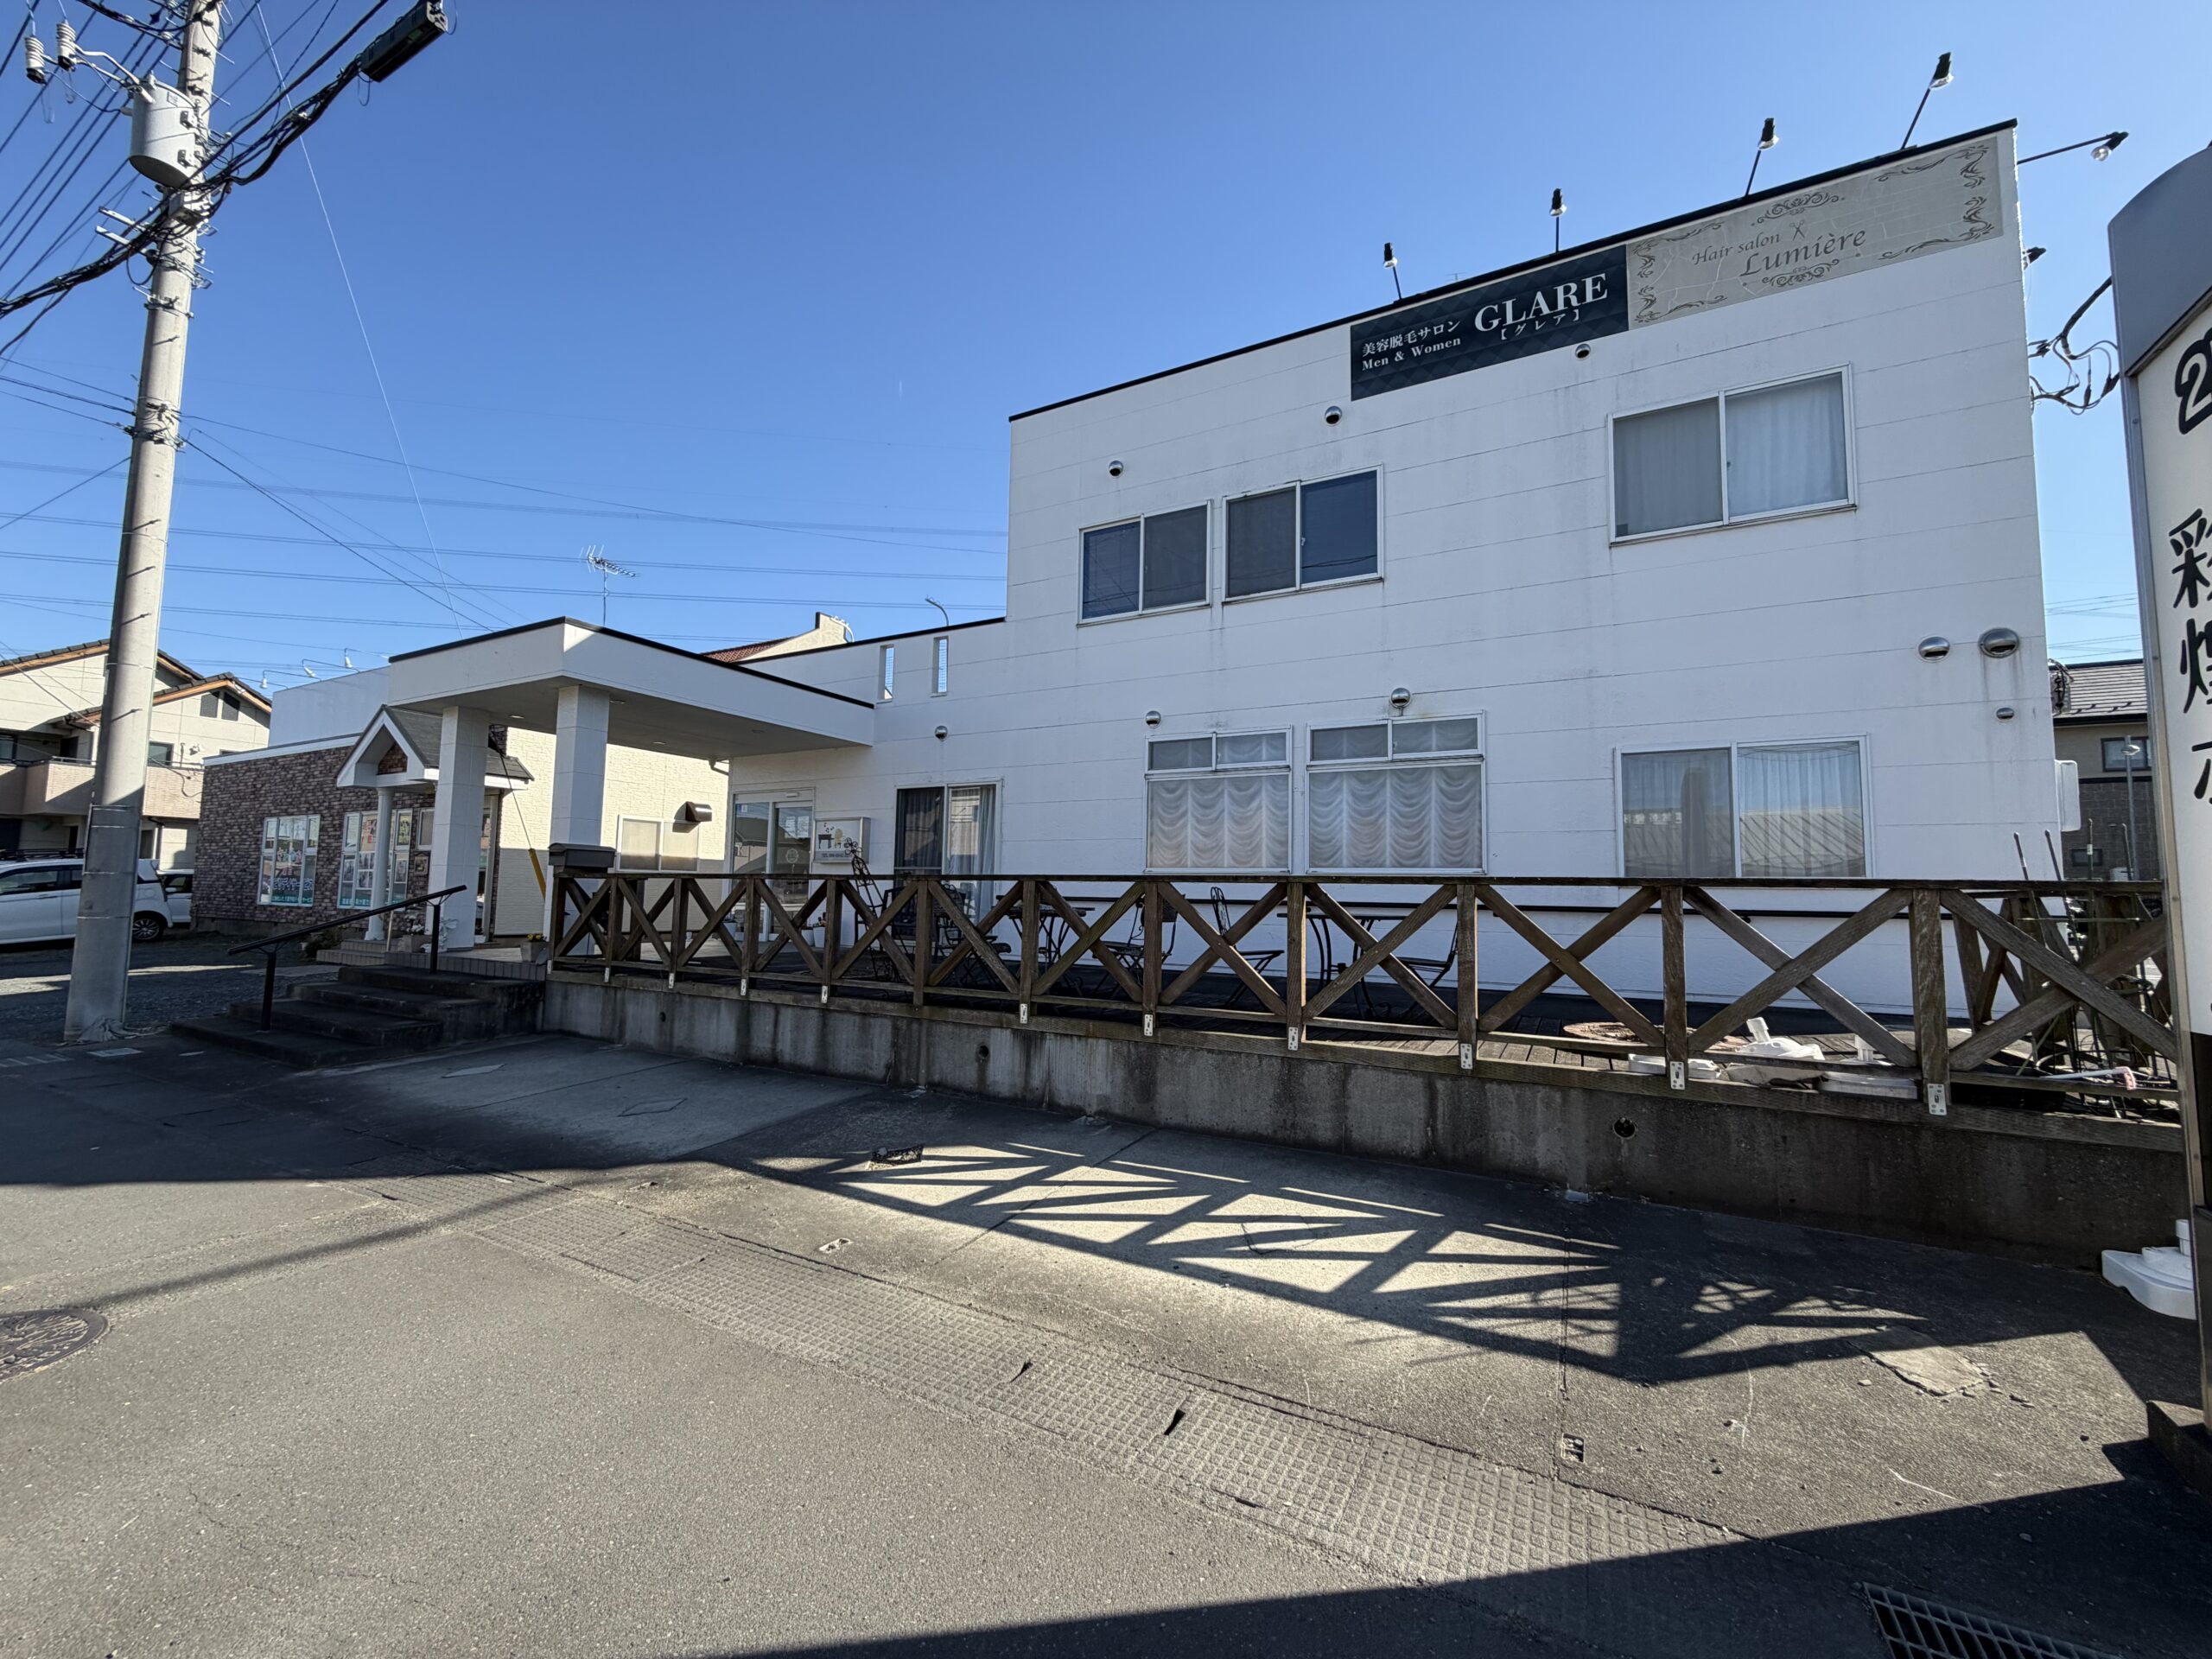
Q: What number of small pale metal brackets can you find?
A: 11